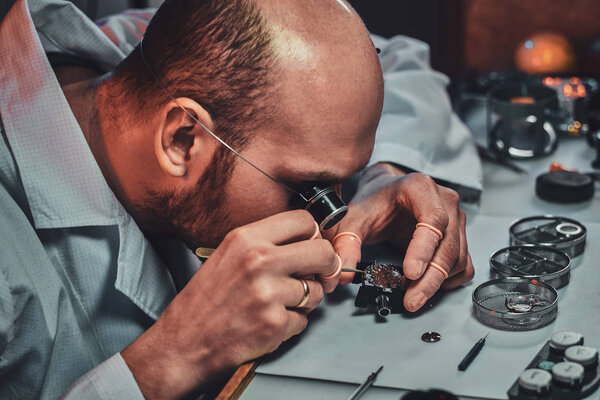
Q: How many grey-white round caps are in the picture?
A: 4